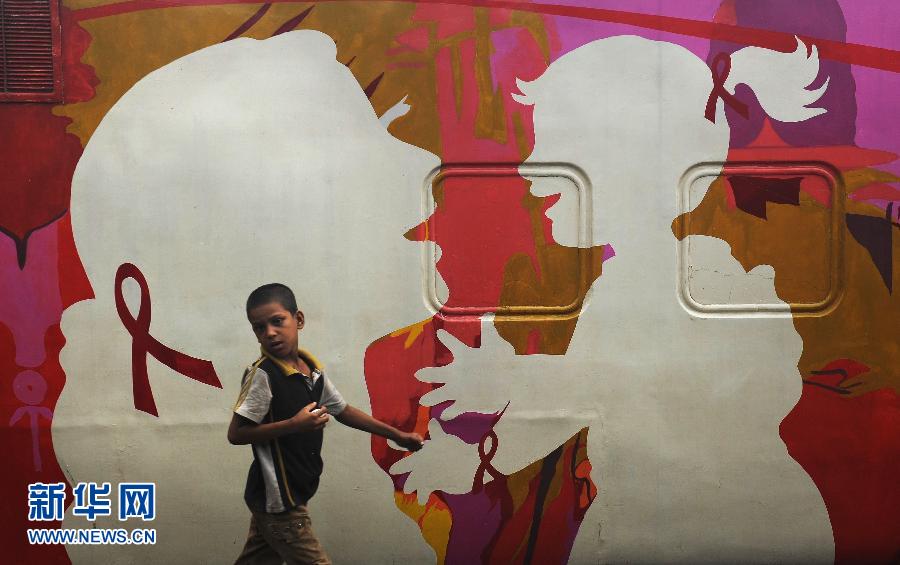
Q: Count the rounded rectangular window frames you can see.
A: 2